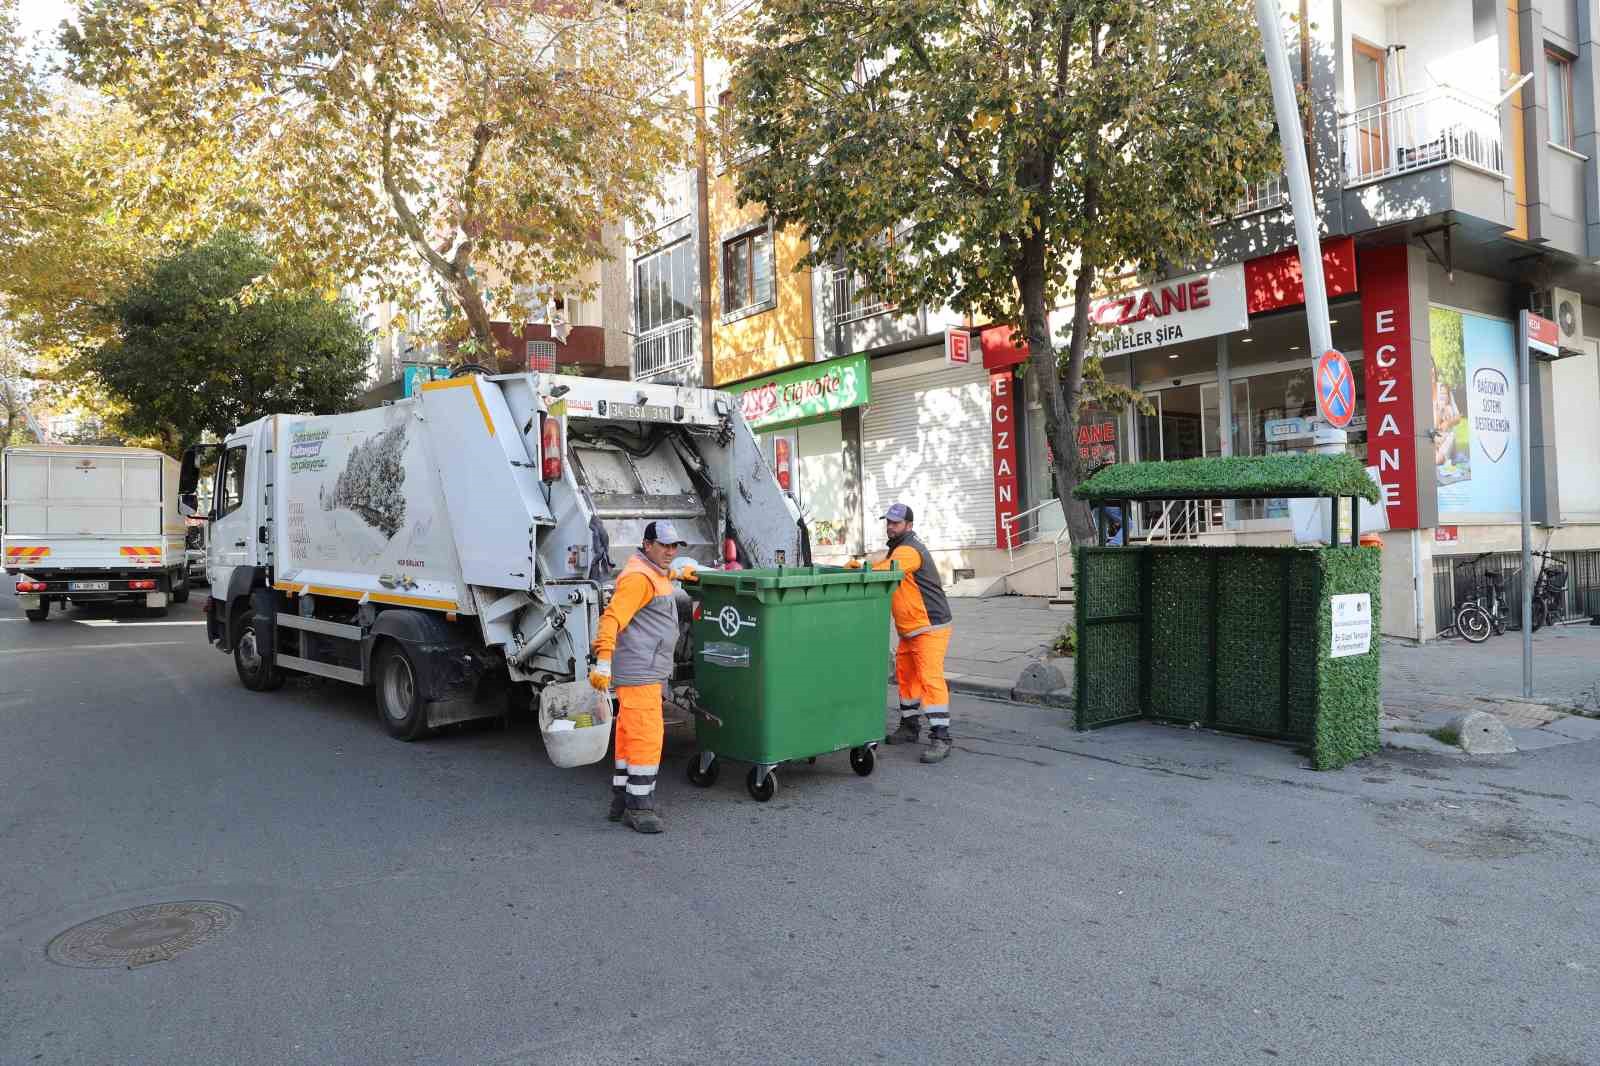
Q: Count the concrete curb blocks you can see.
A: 2